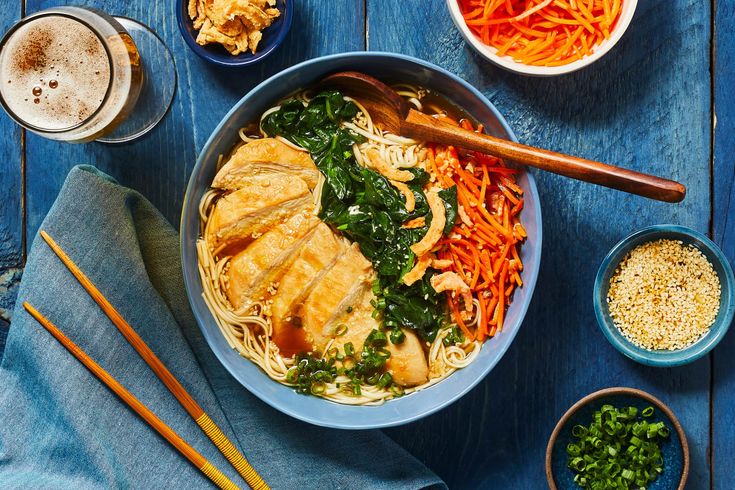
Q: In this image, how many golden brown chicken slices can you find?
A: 7